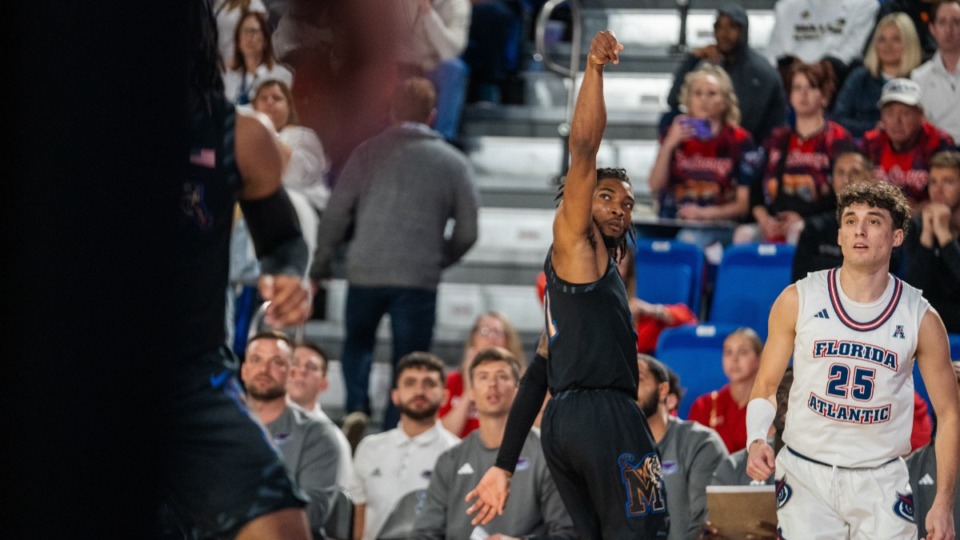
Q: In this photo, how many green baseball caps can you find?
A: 0